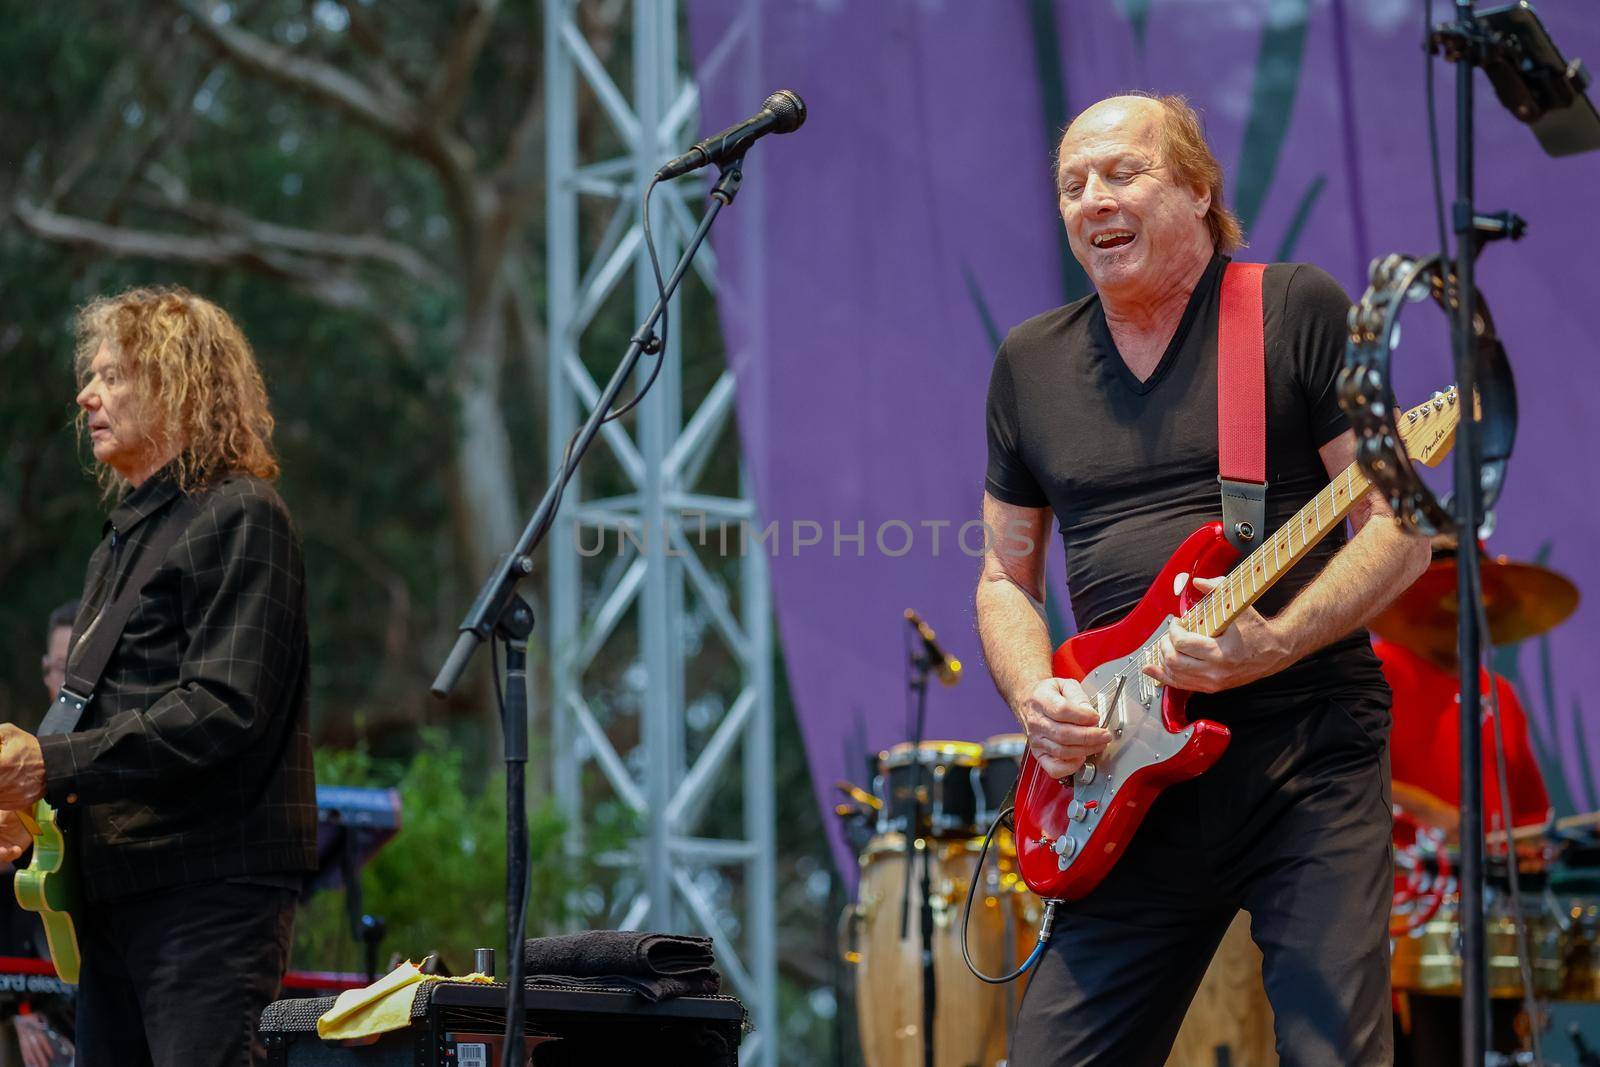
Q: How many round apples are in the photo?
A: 0